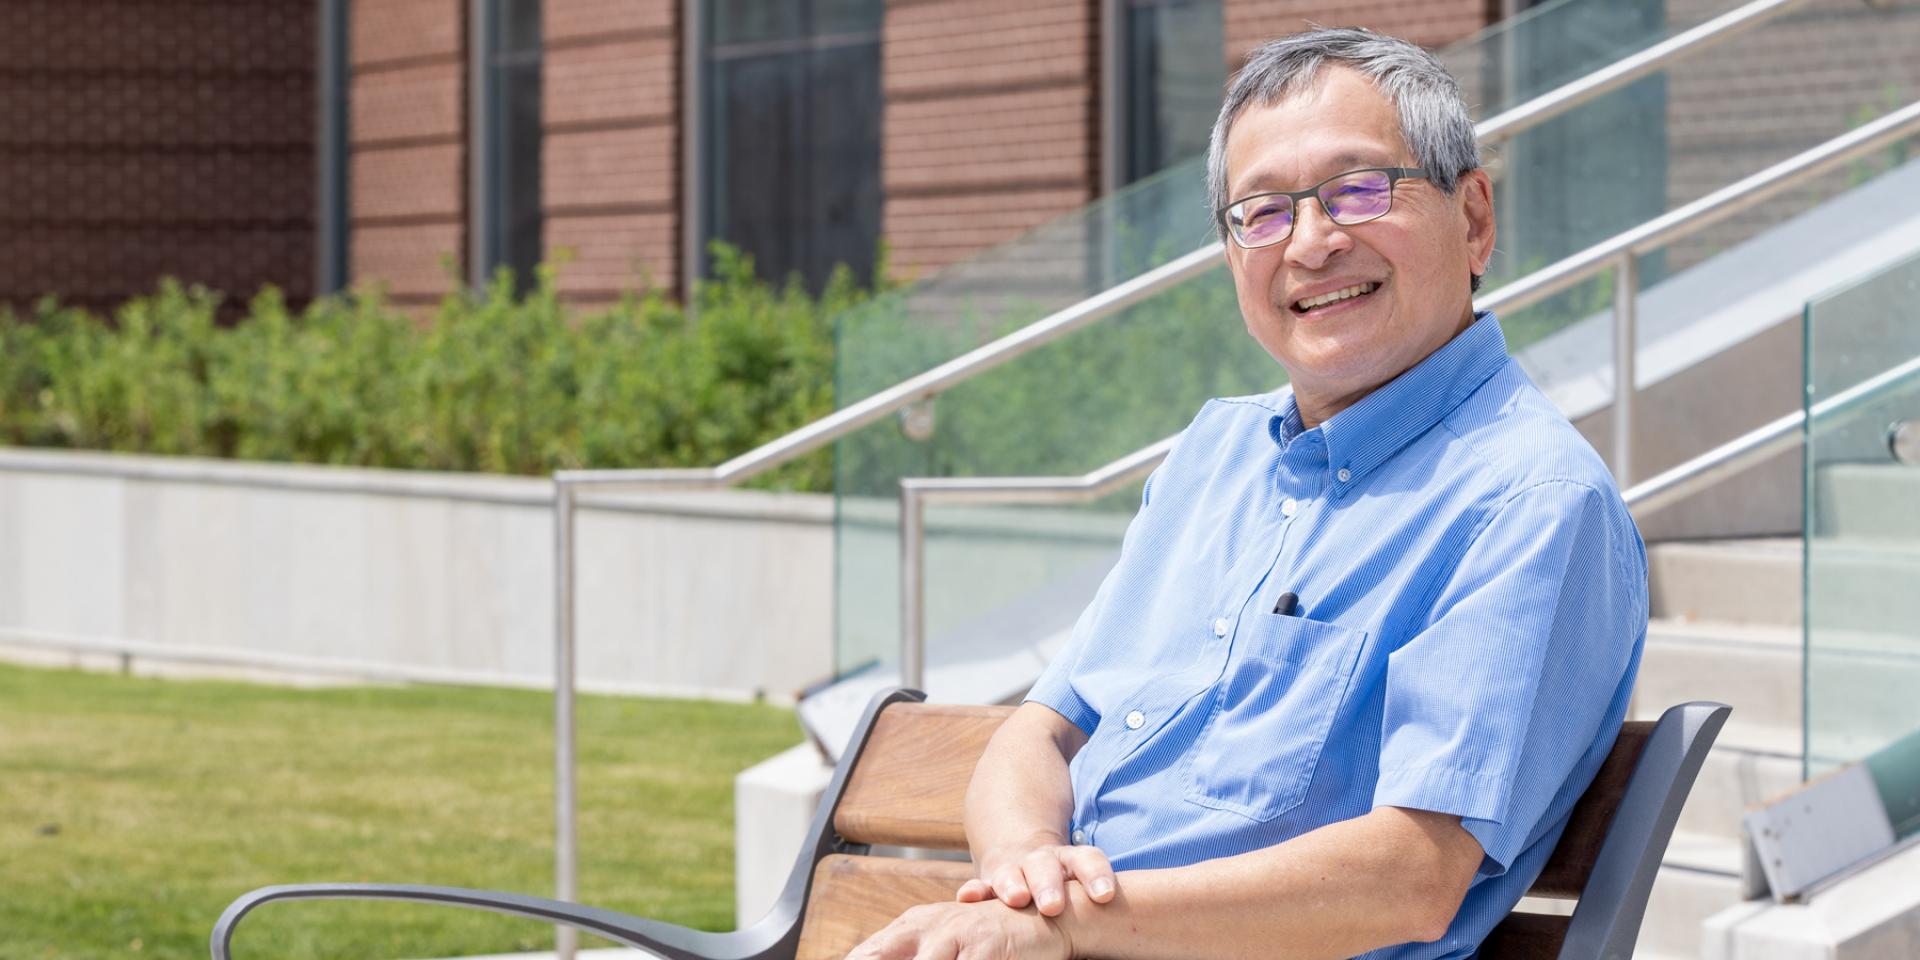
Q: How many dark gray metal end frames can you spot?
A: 2